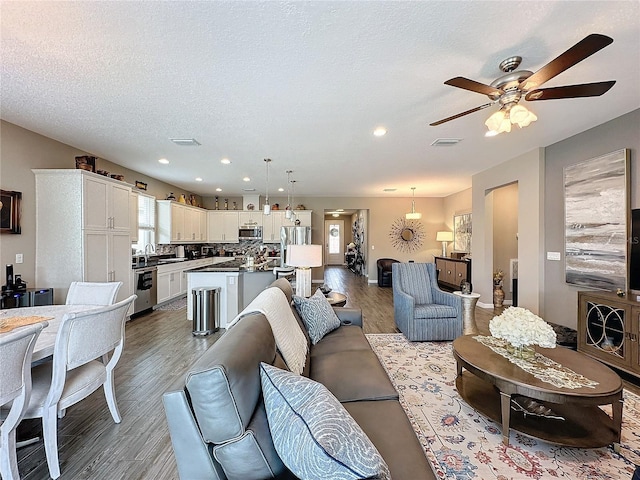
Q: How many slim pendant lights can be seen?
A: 3